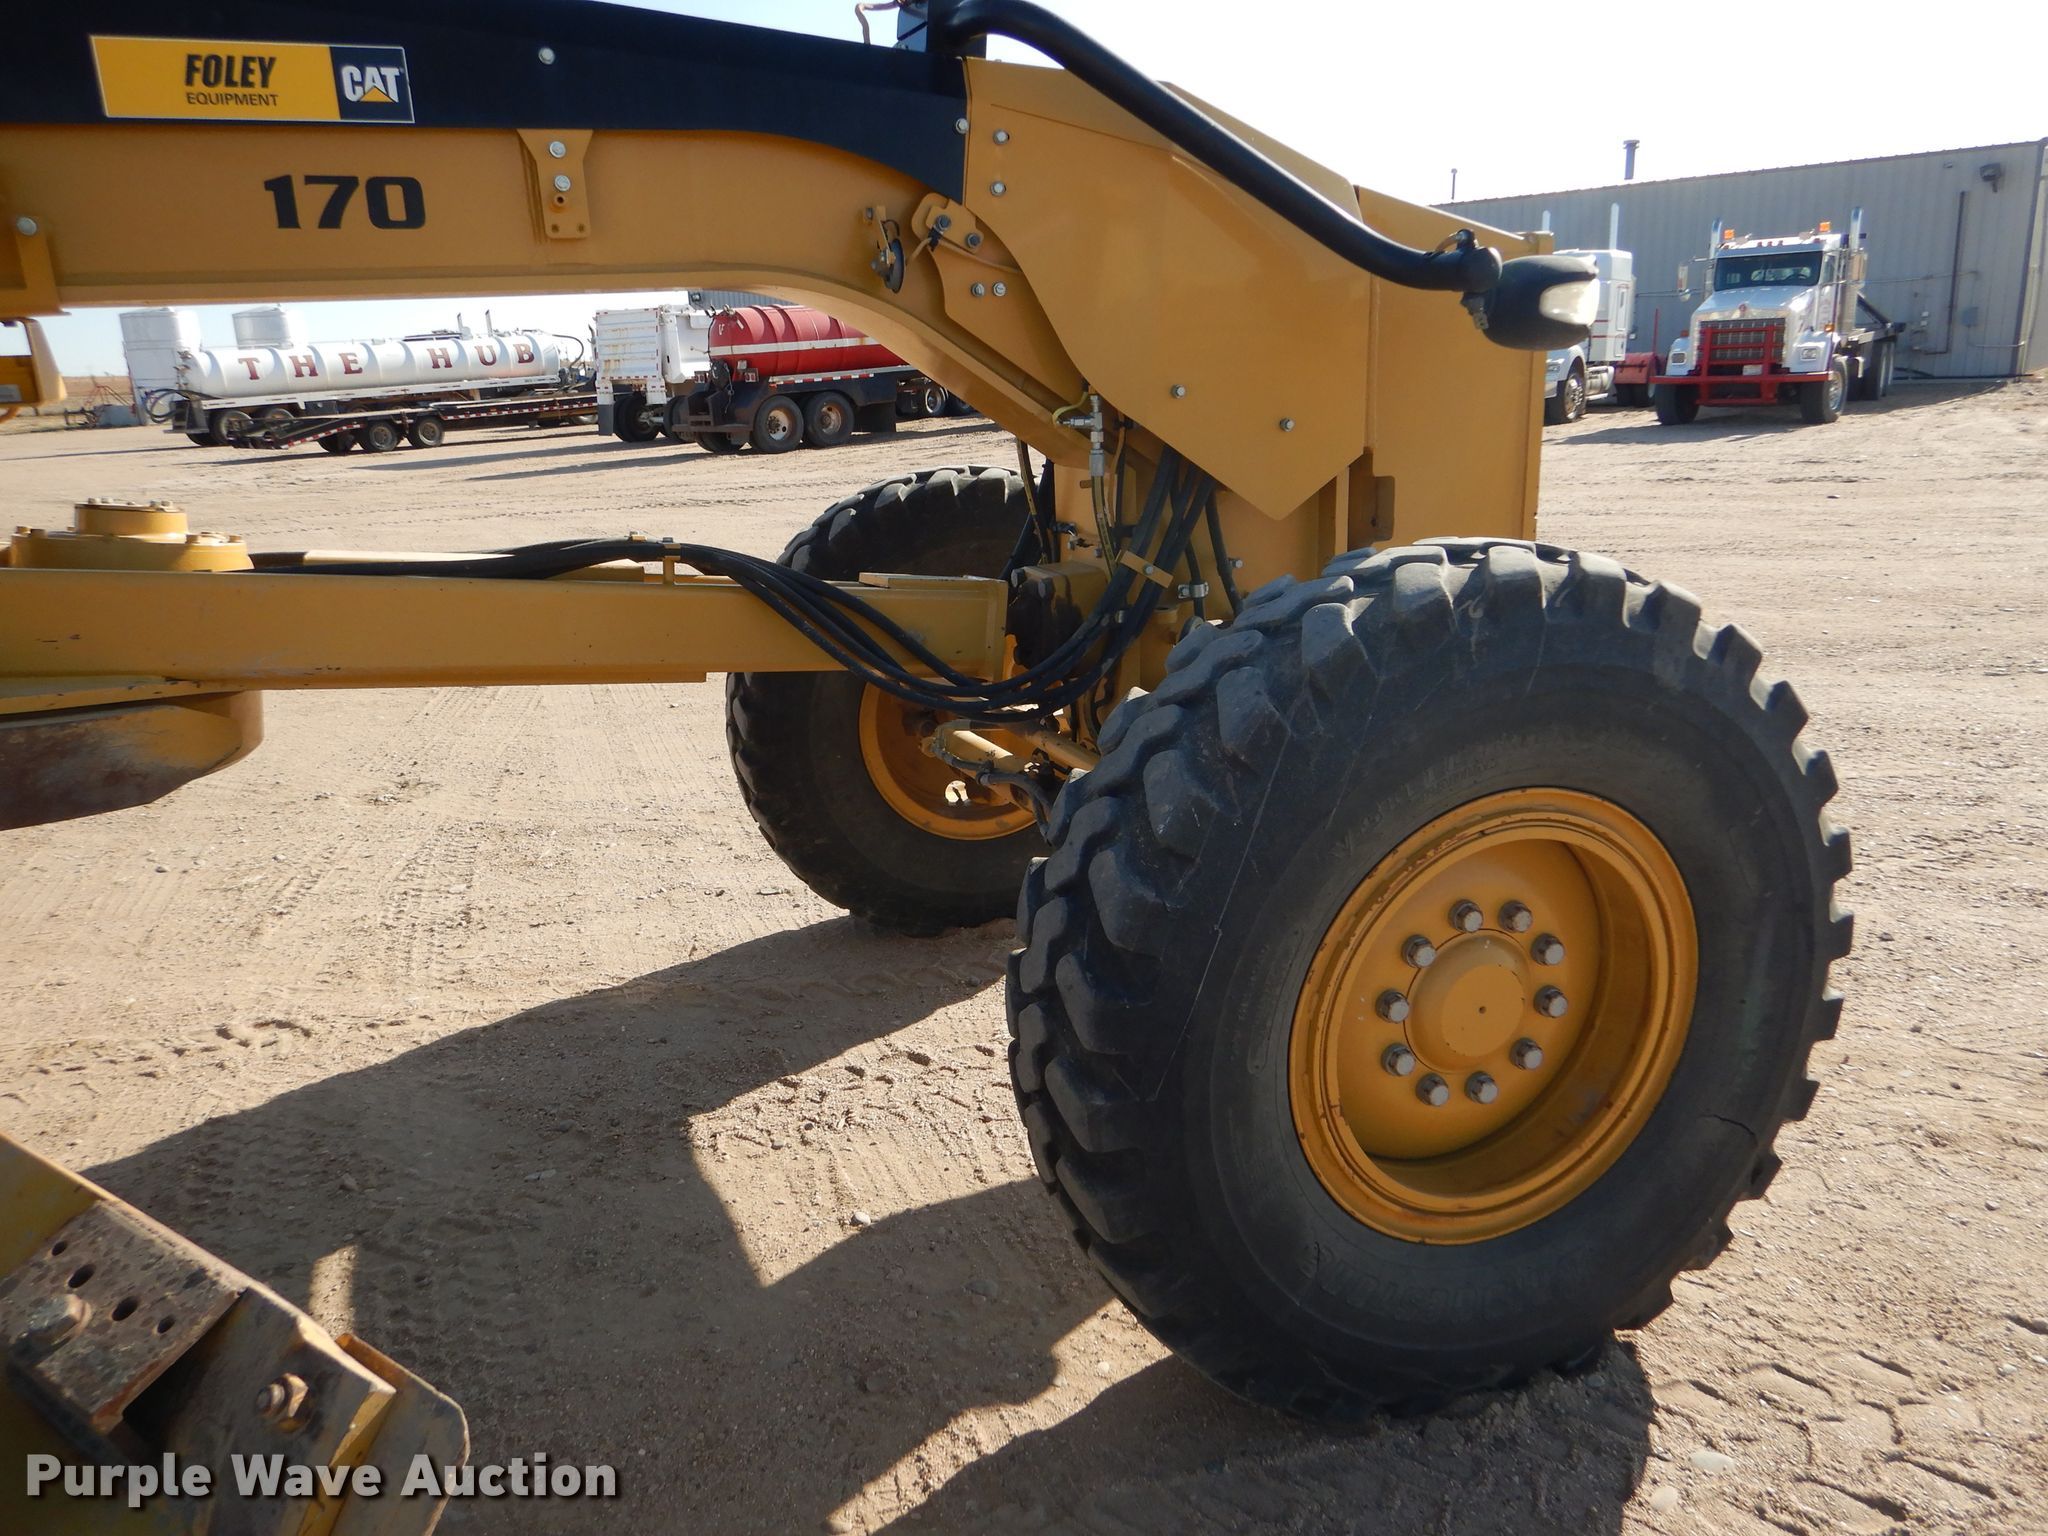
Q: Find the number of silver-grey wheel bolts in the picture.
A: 10